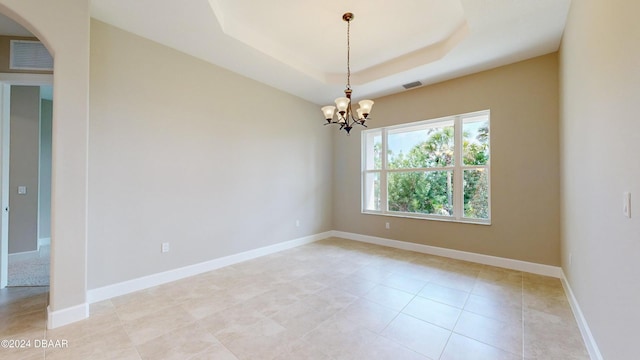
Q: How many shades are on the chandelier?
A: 5